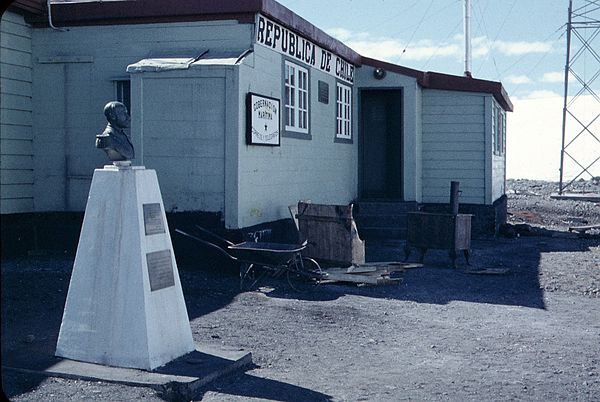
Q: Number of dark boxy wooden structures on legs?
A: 1